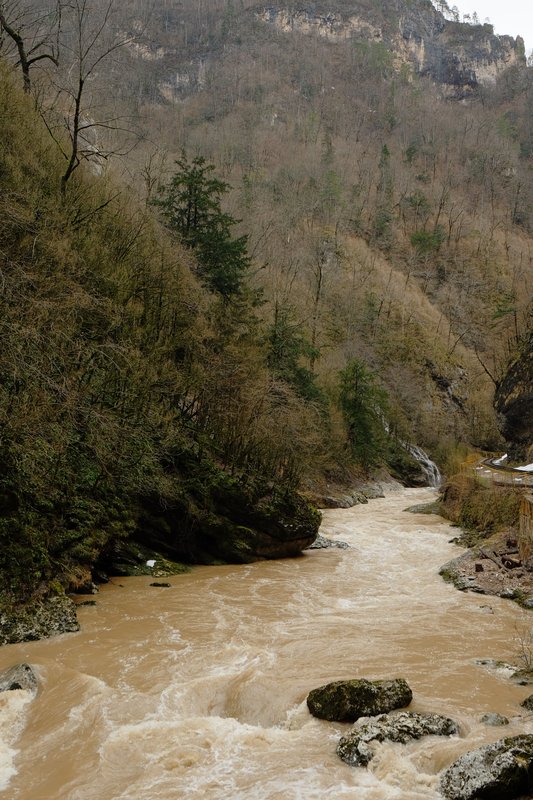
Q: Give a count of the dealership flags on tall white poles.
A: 0